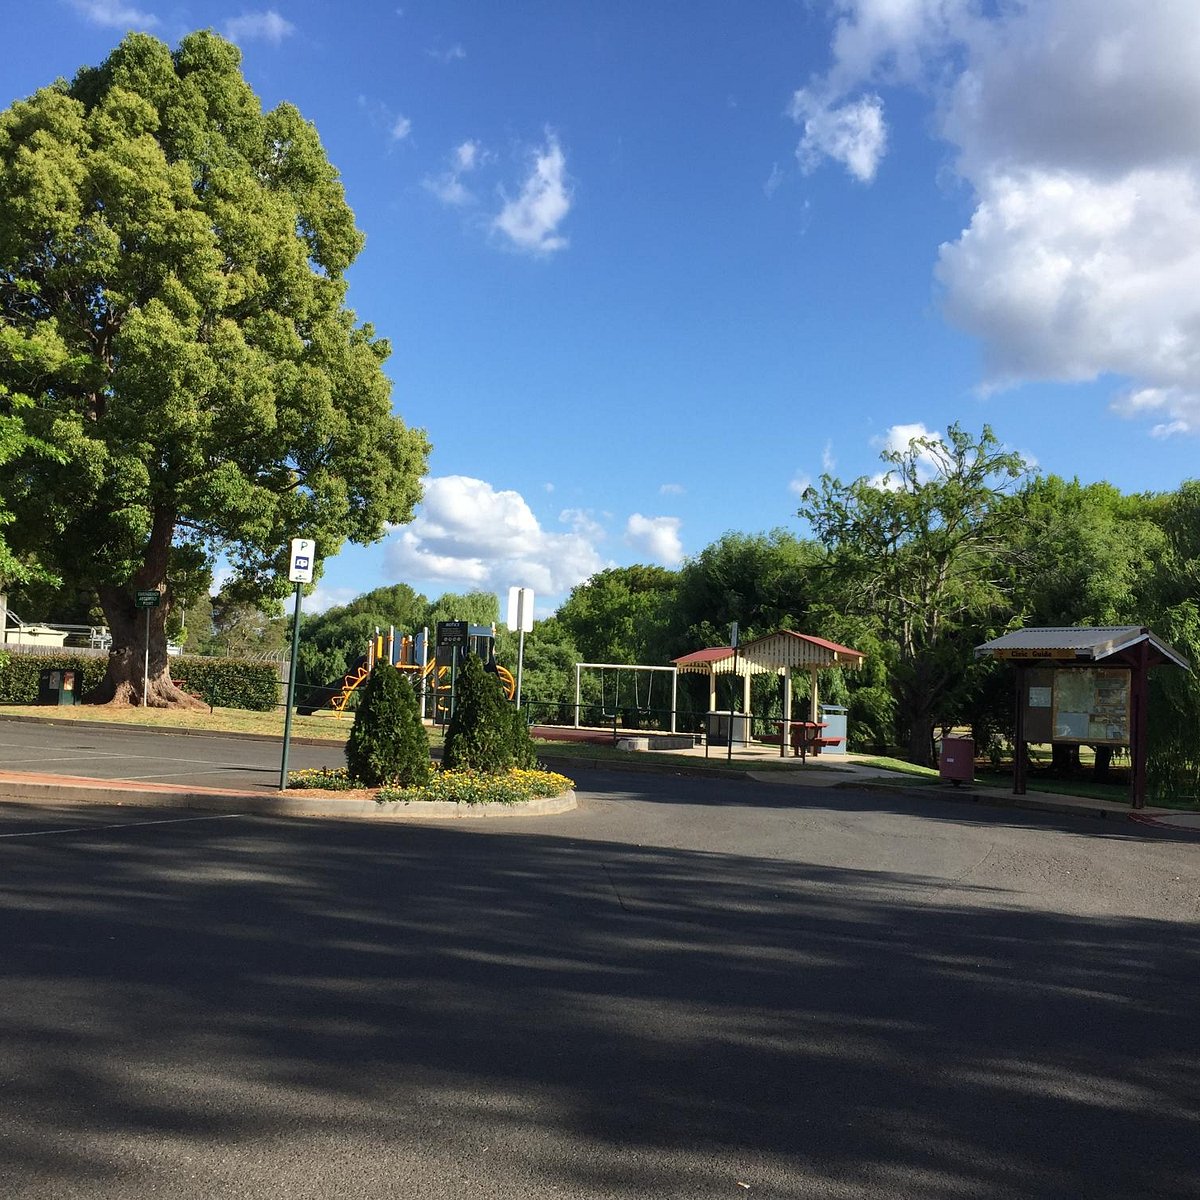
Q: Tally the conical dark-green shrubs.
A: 2